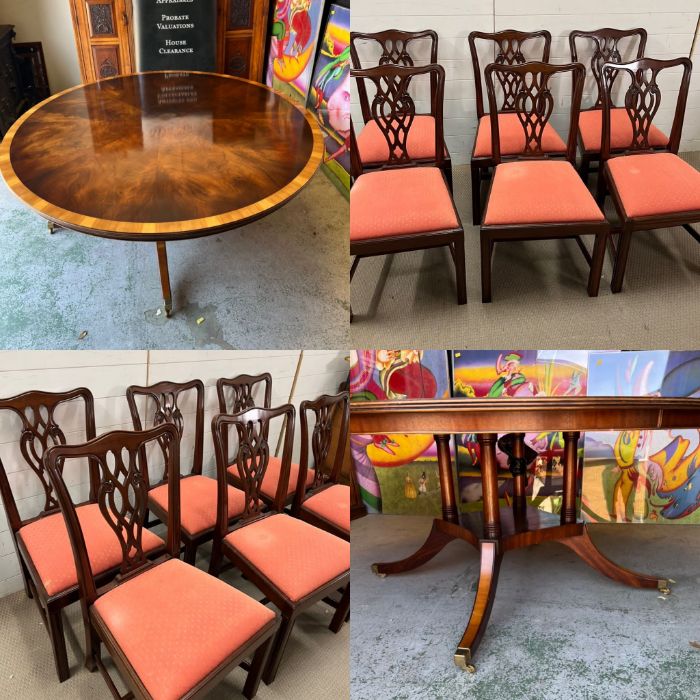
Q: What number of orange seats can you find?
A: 12